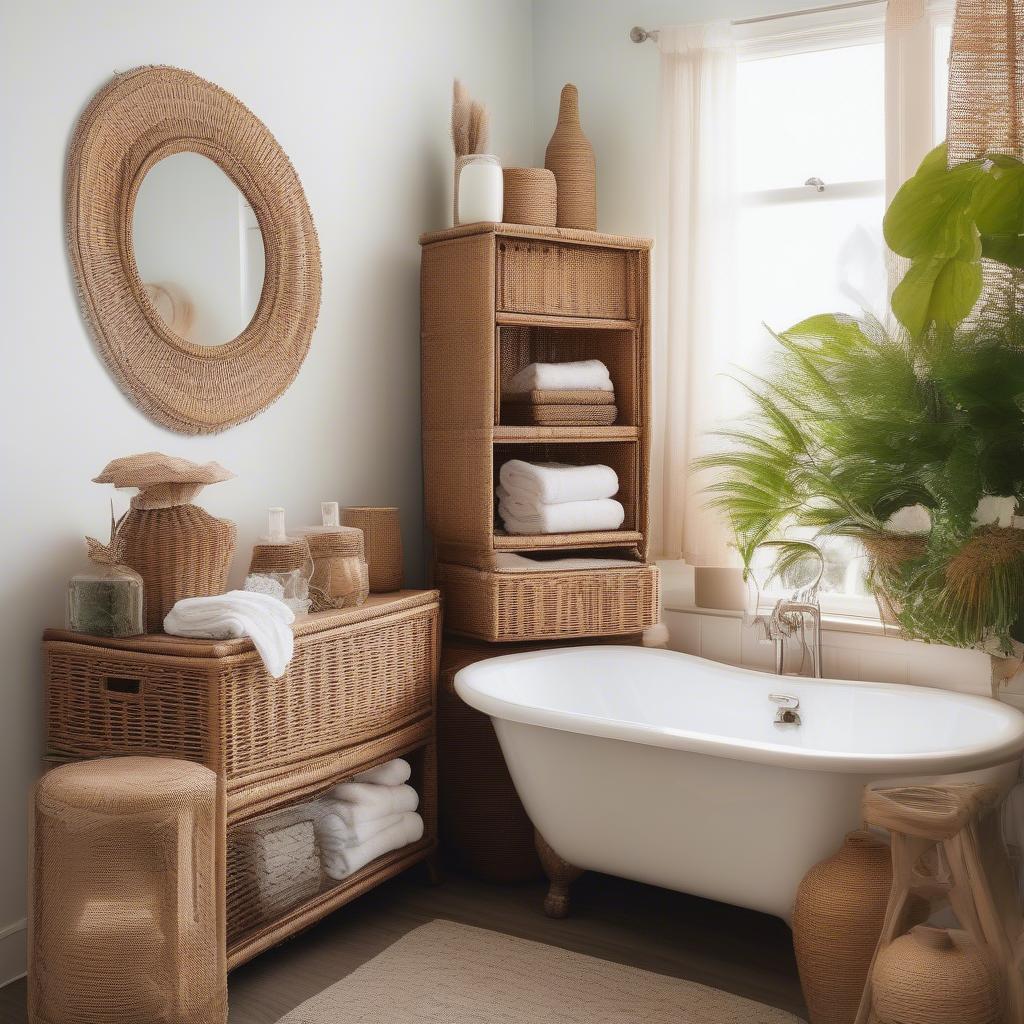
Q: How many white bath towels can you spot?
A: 7